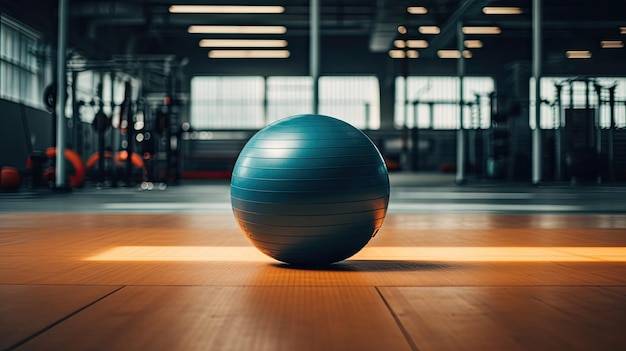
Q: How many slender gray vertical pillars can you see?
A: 4